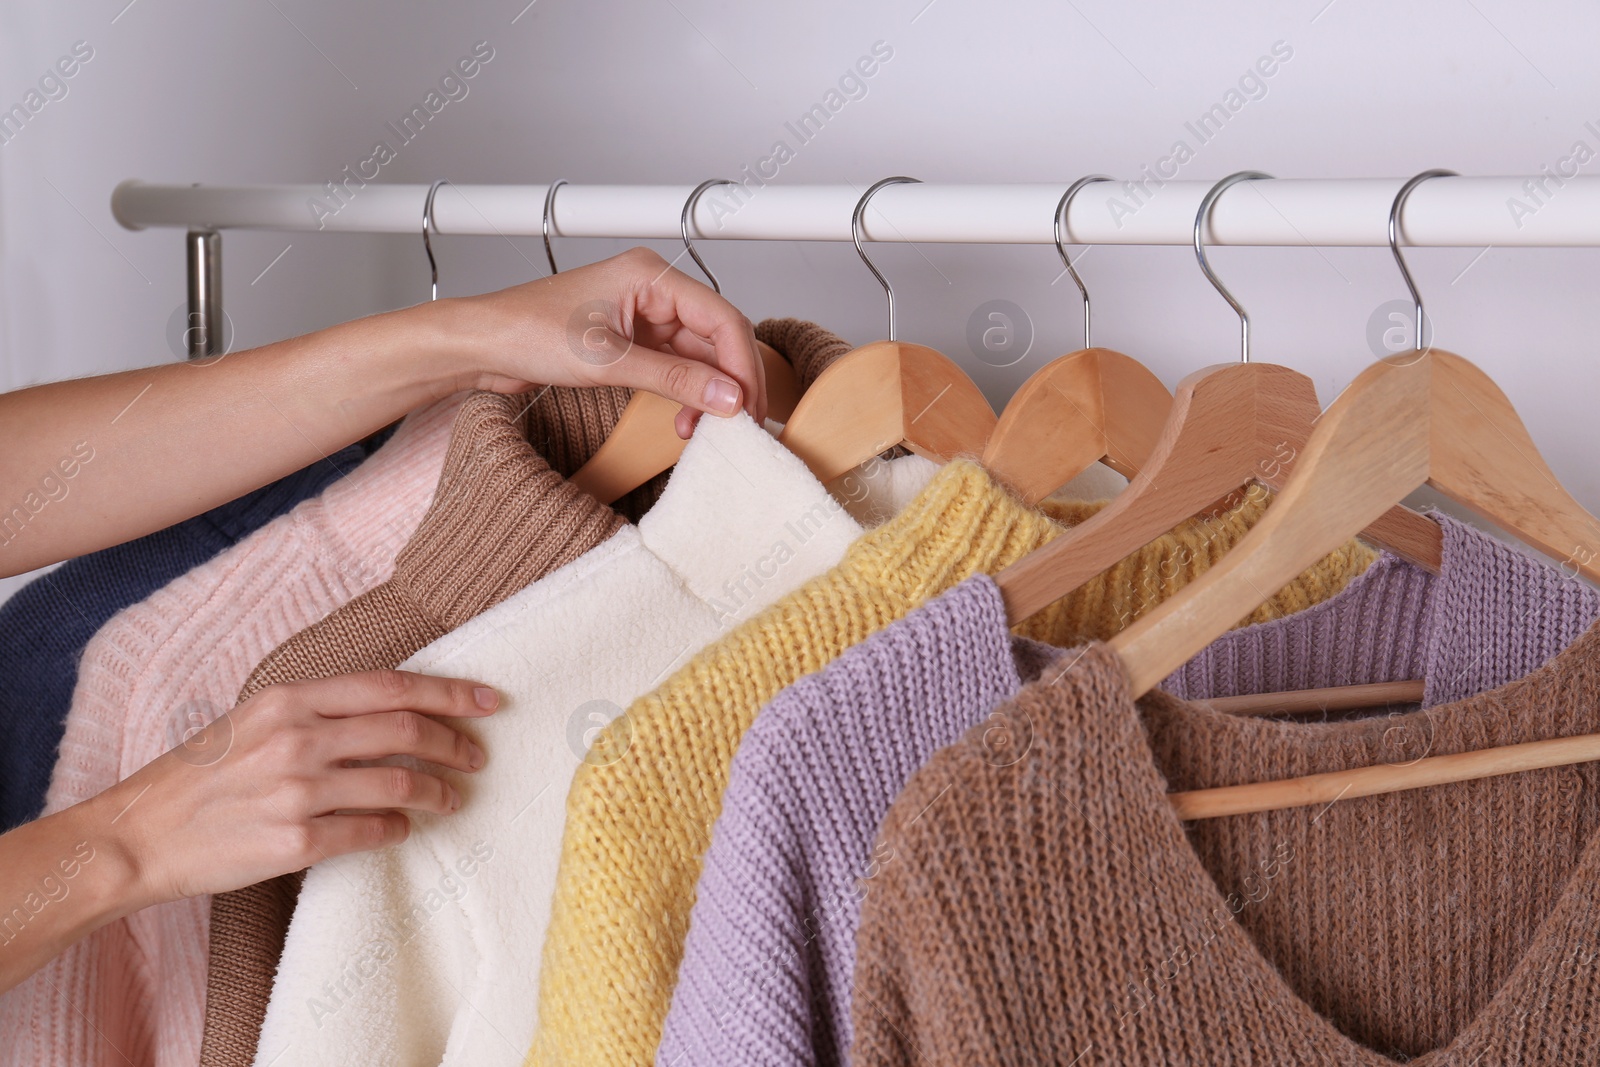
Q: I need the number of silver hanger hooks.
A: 7